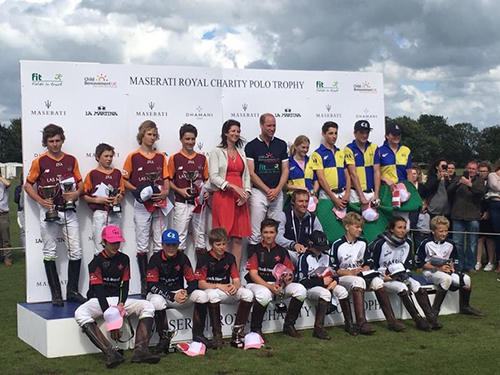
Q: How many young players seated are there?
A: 8